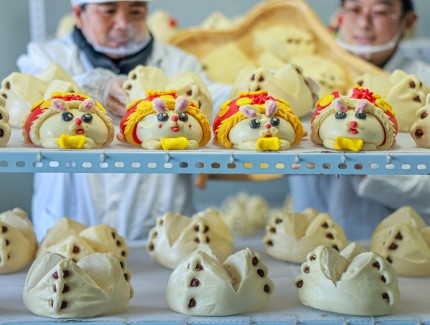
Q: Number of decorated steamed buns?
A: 4